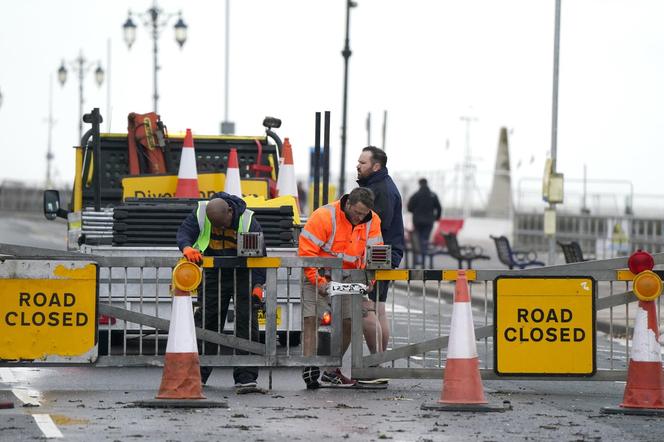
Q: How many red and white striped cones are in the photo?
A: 6